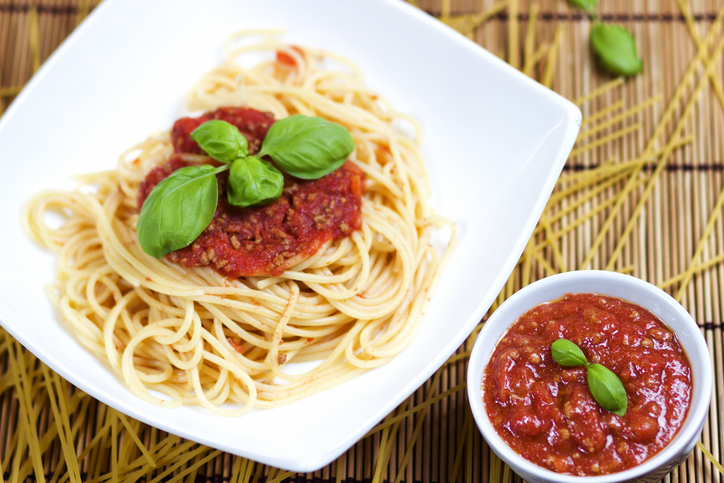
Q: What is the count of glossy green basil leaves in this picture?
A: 8